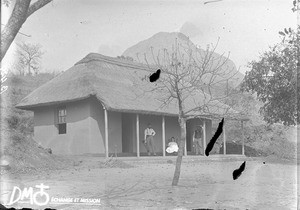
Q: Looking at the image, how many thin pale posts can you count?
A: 7